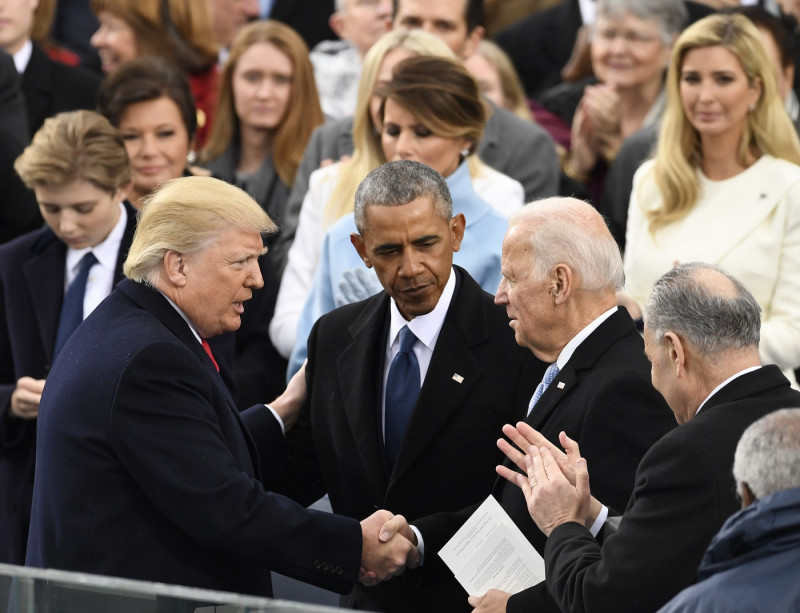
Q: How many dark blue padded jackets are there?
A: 1